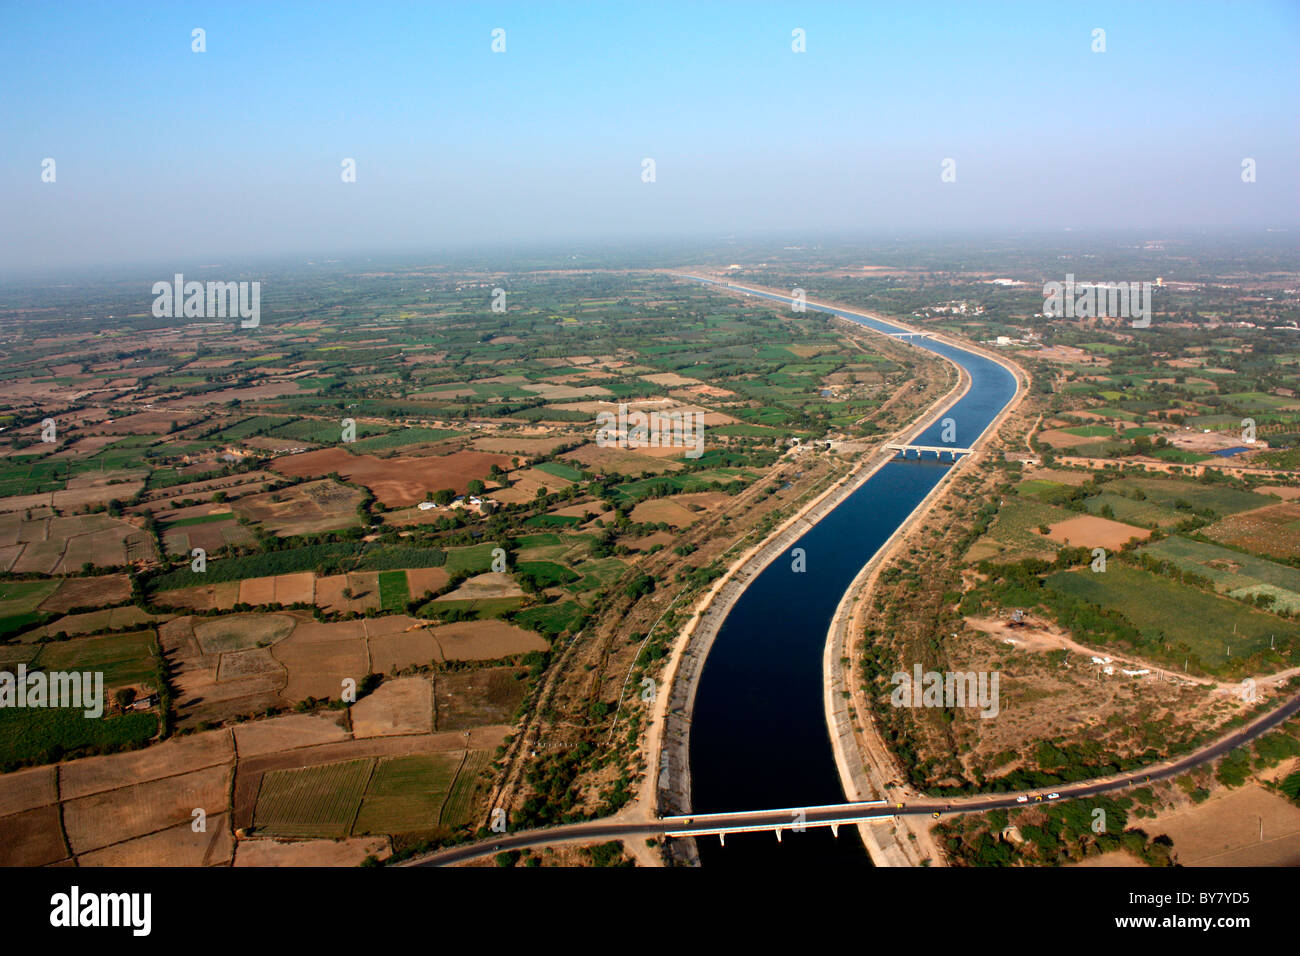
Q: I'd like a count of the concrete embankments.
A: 2